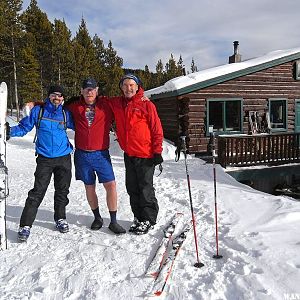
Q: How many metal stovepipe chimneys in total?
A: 1